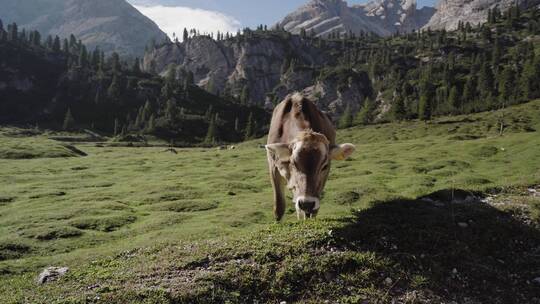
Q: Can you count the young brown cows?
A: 1